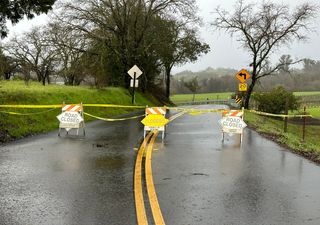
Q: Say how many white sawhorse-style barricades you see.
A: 3